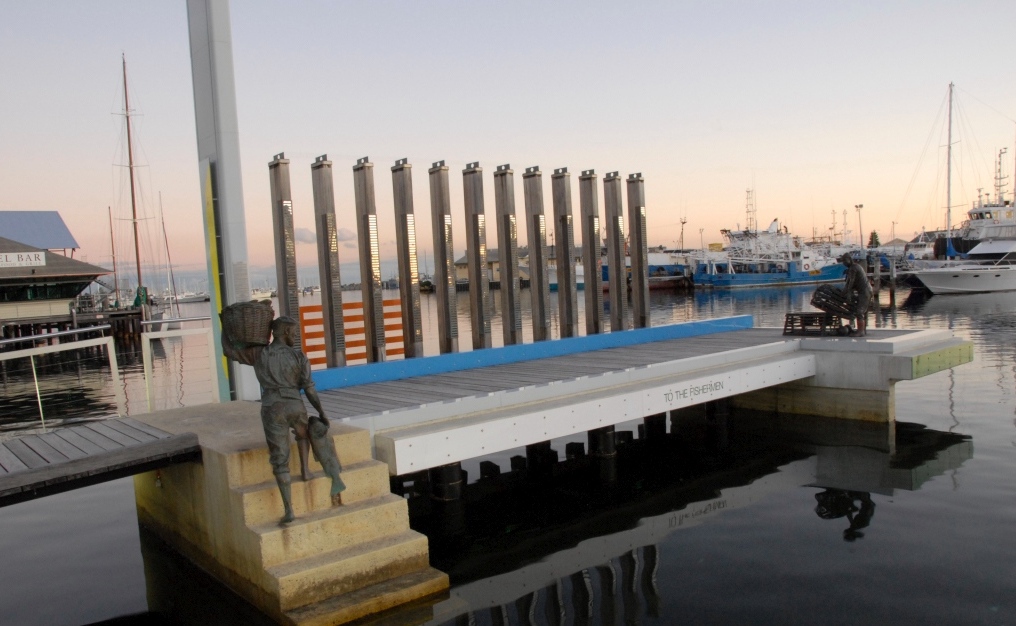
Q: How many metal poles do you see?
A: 12